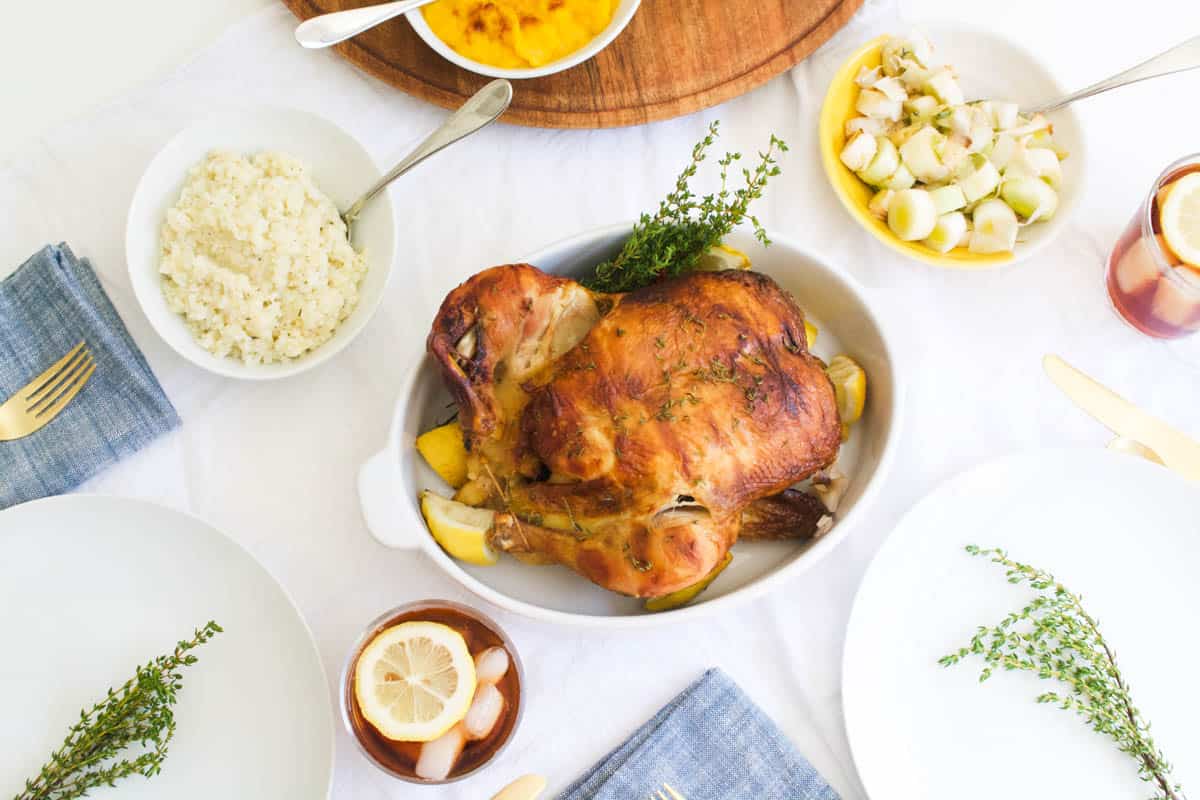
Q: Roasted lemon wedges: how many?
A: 6